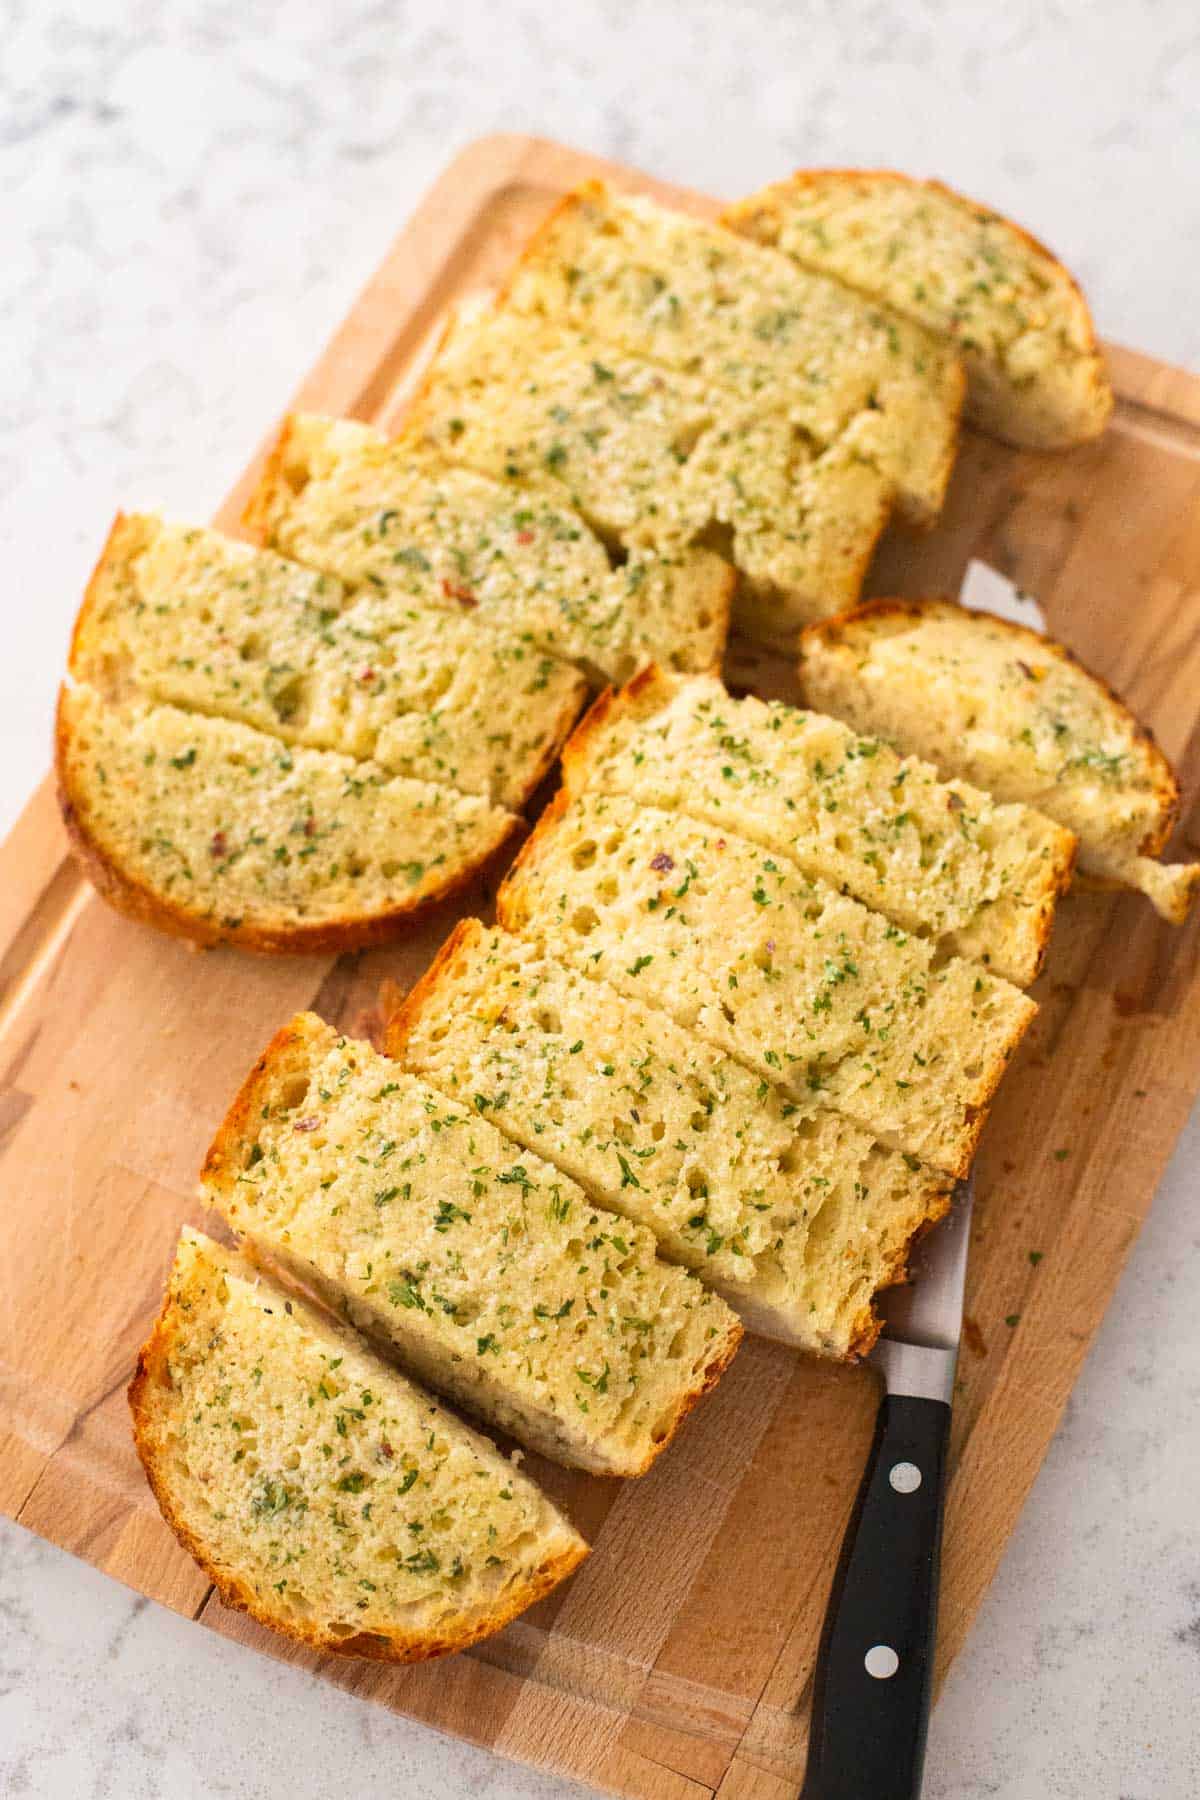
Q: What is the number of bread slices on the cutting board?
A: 12